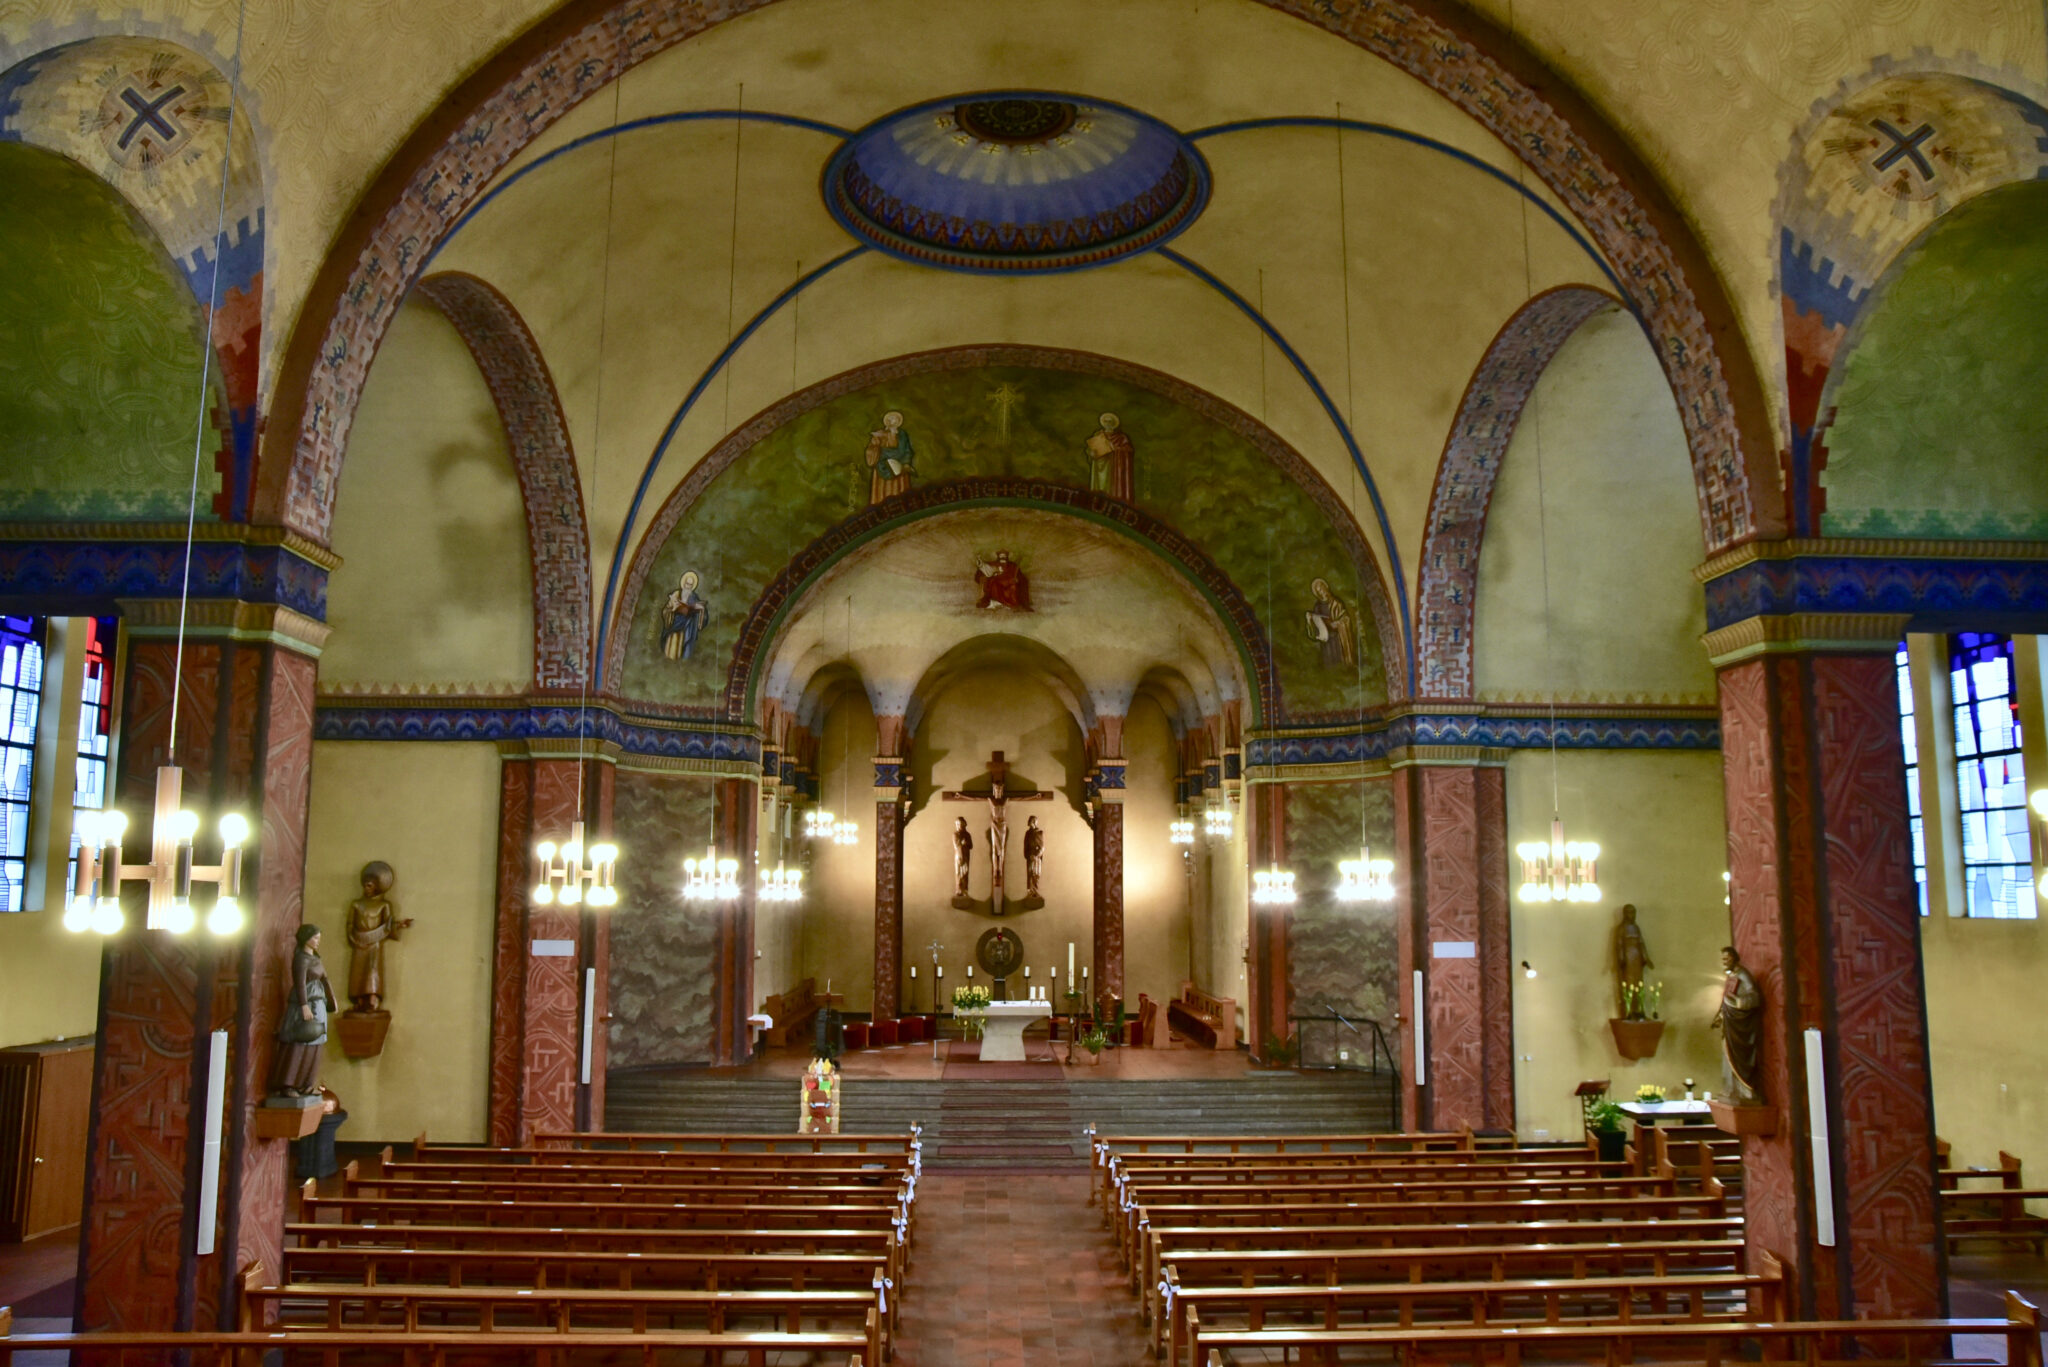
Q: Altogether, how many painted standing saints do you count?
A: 4